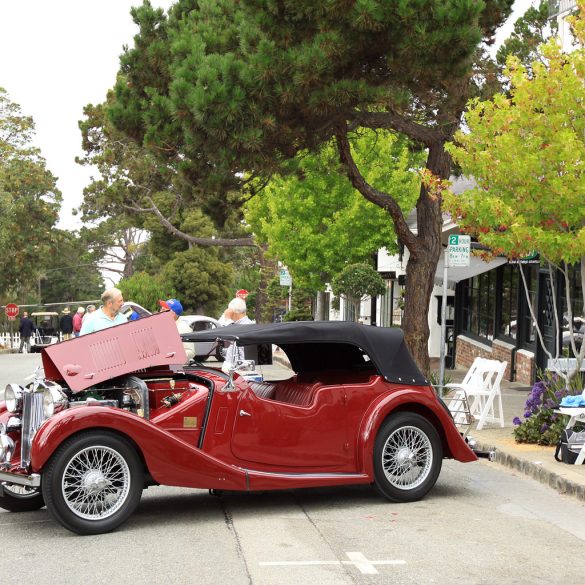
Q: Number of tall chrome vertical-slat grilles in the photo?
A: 1